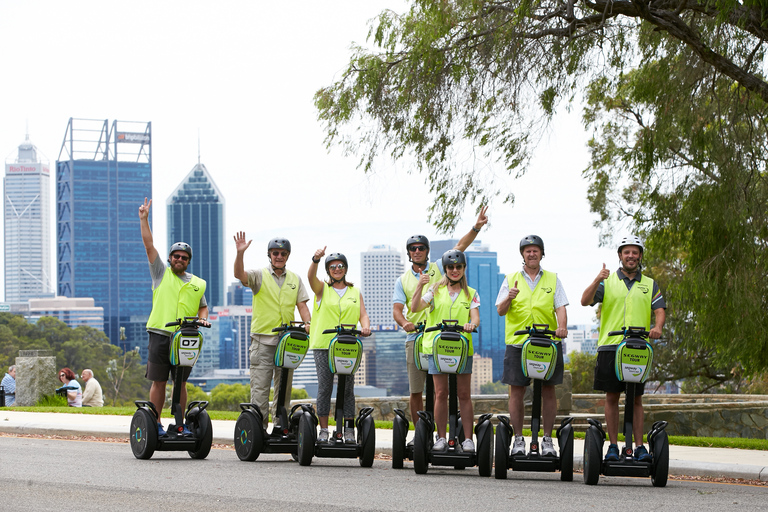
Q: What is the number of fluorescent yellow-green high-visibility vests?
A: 7